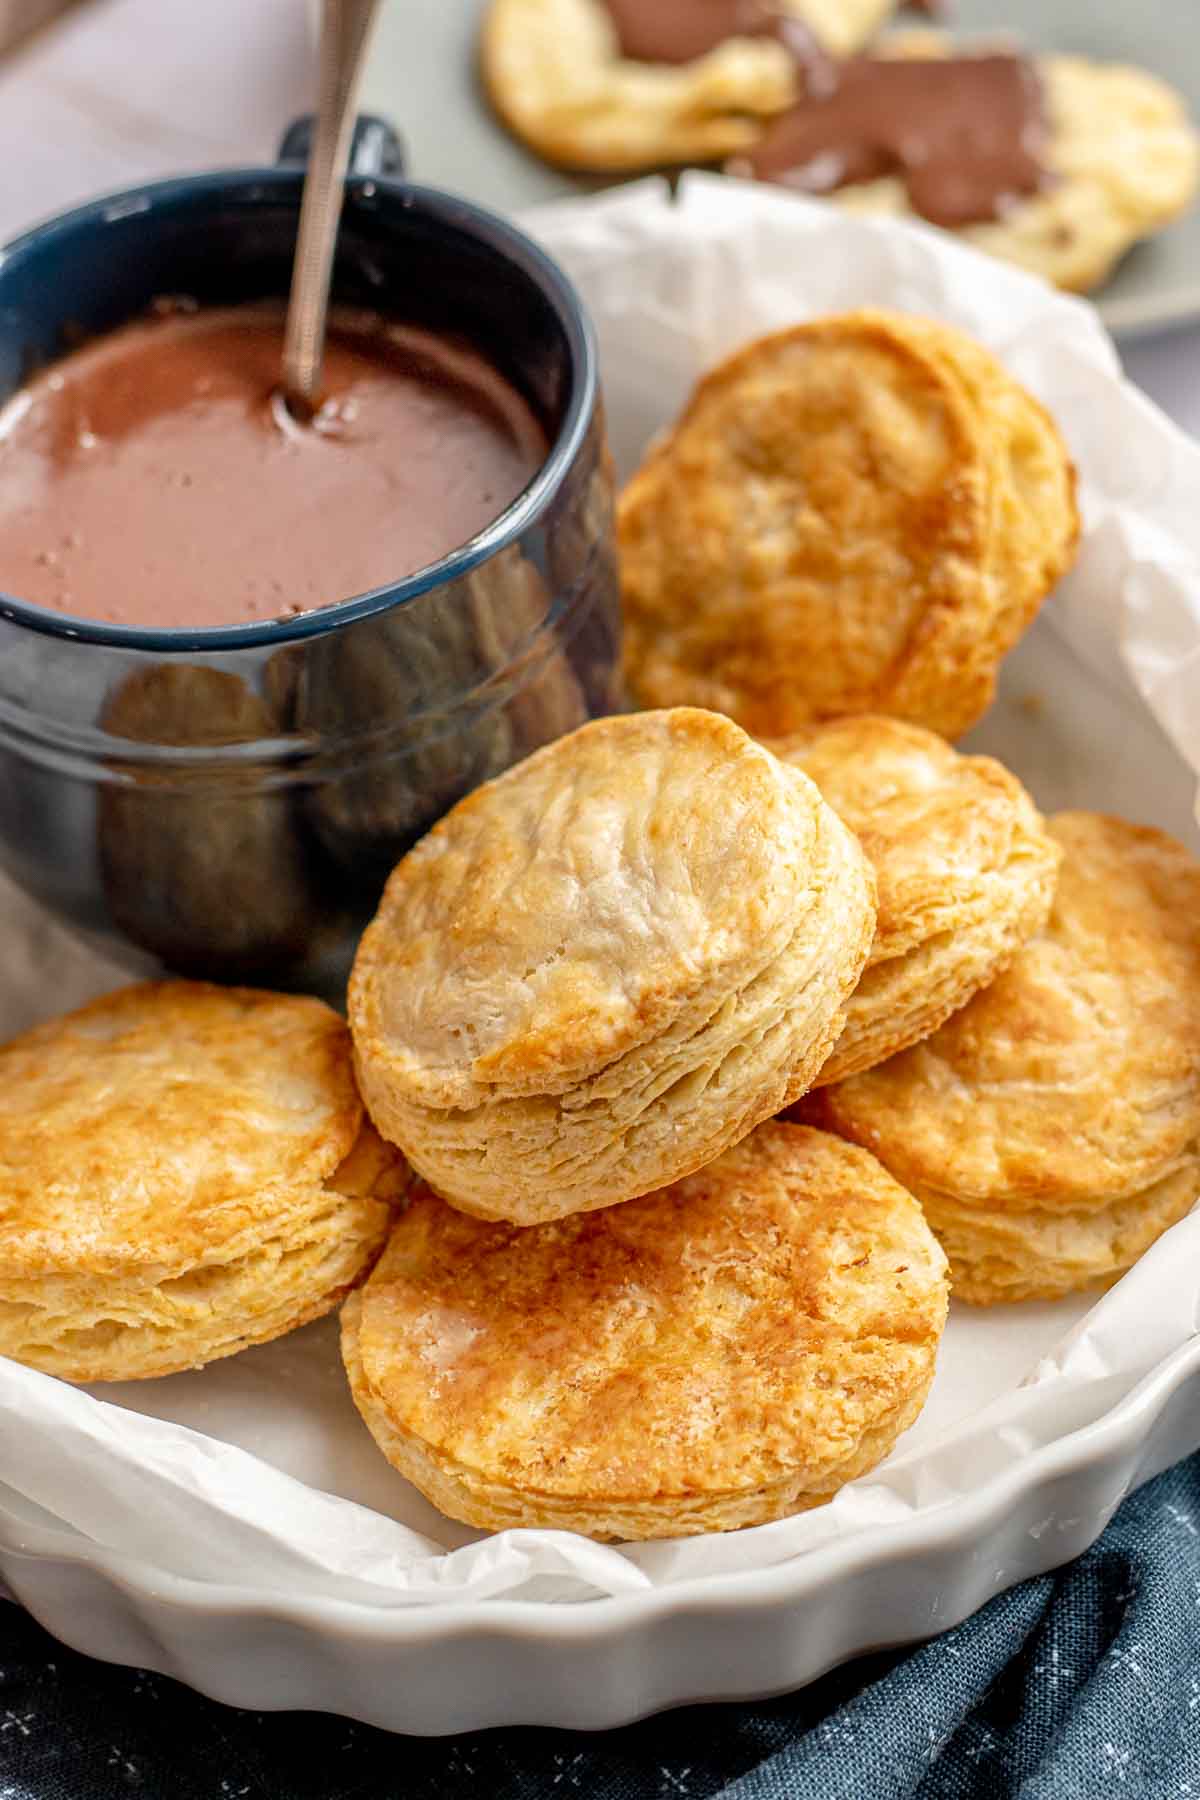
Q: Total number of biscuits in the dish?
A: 6